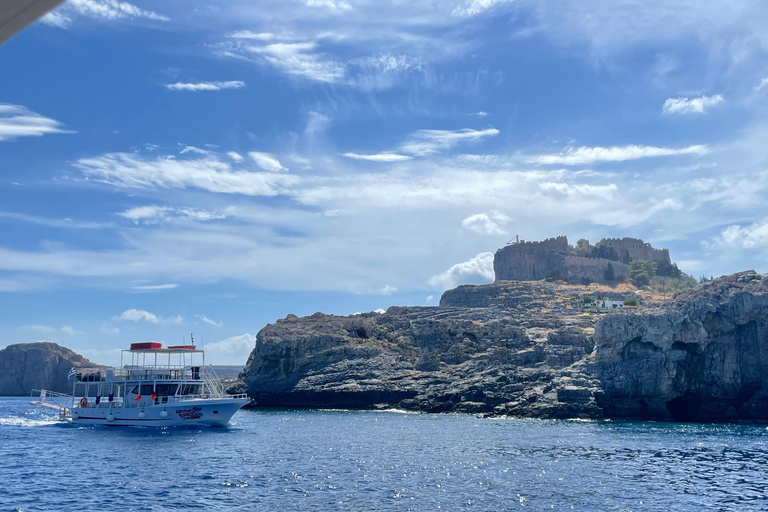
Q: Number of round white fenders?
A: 4